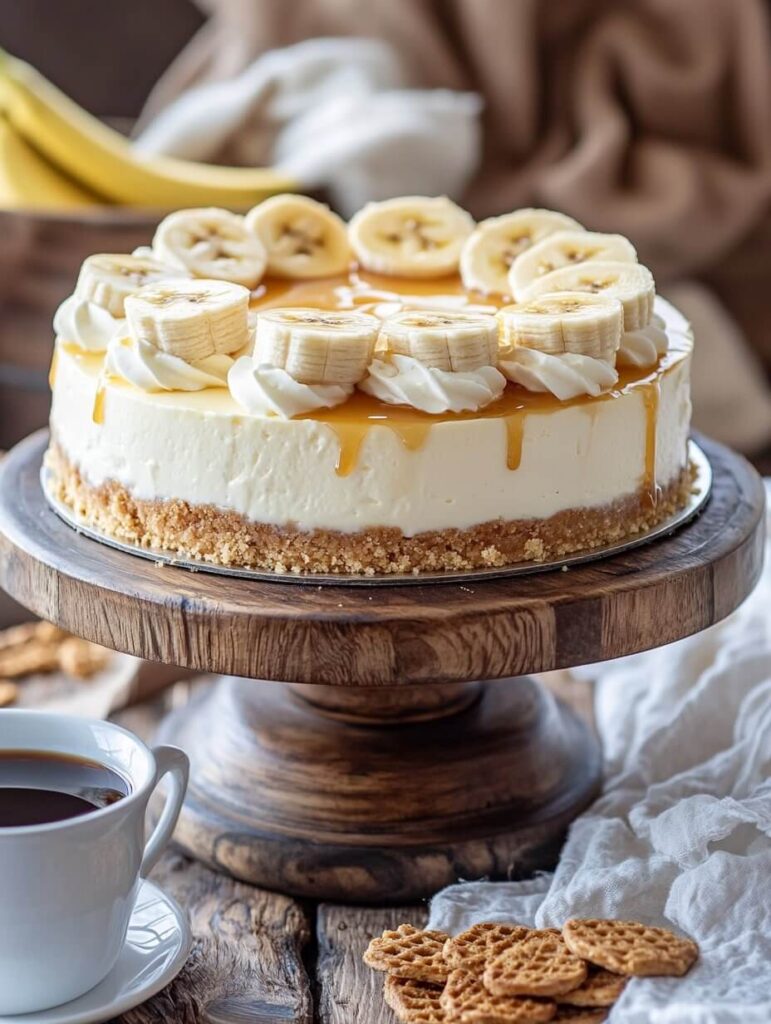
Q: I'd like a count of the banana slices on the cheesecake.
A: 11